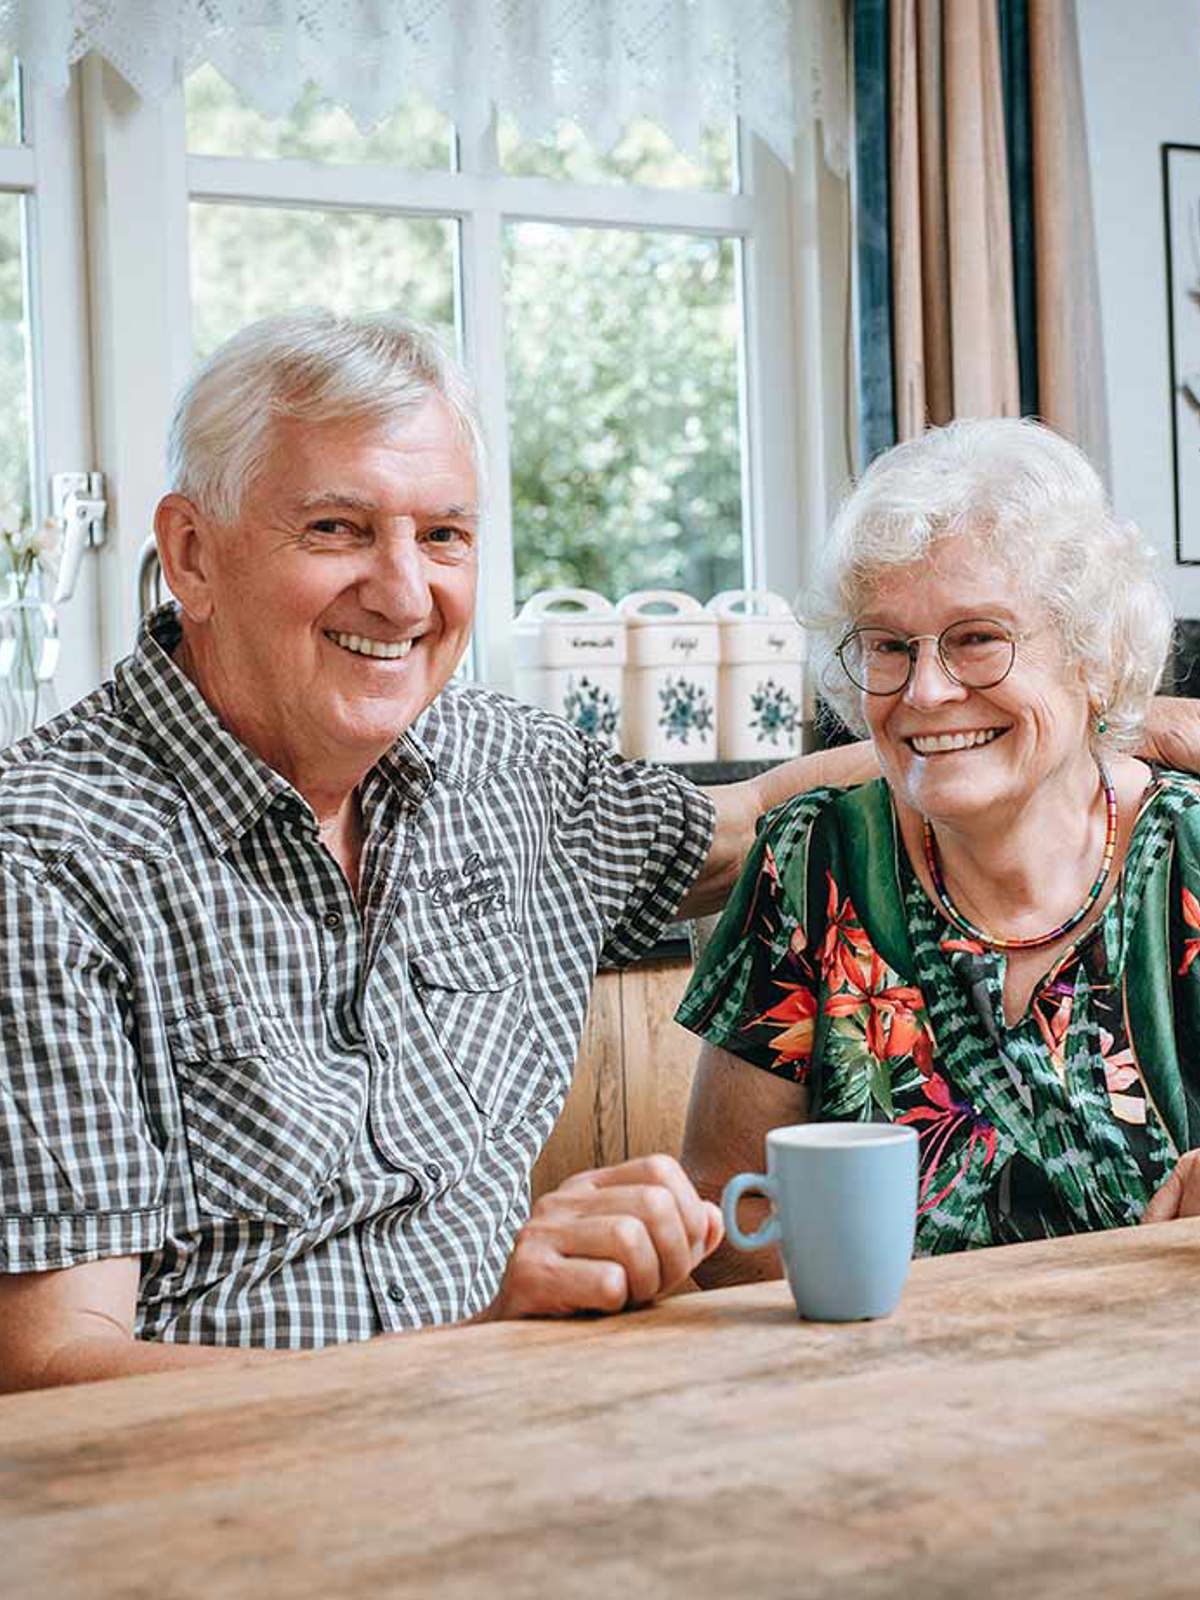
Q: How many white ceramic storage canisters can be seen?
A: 3